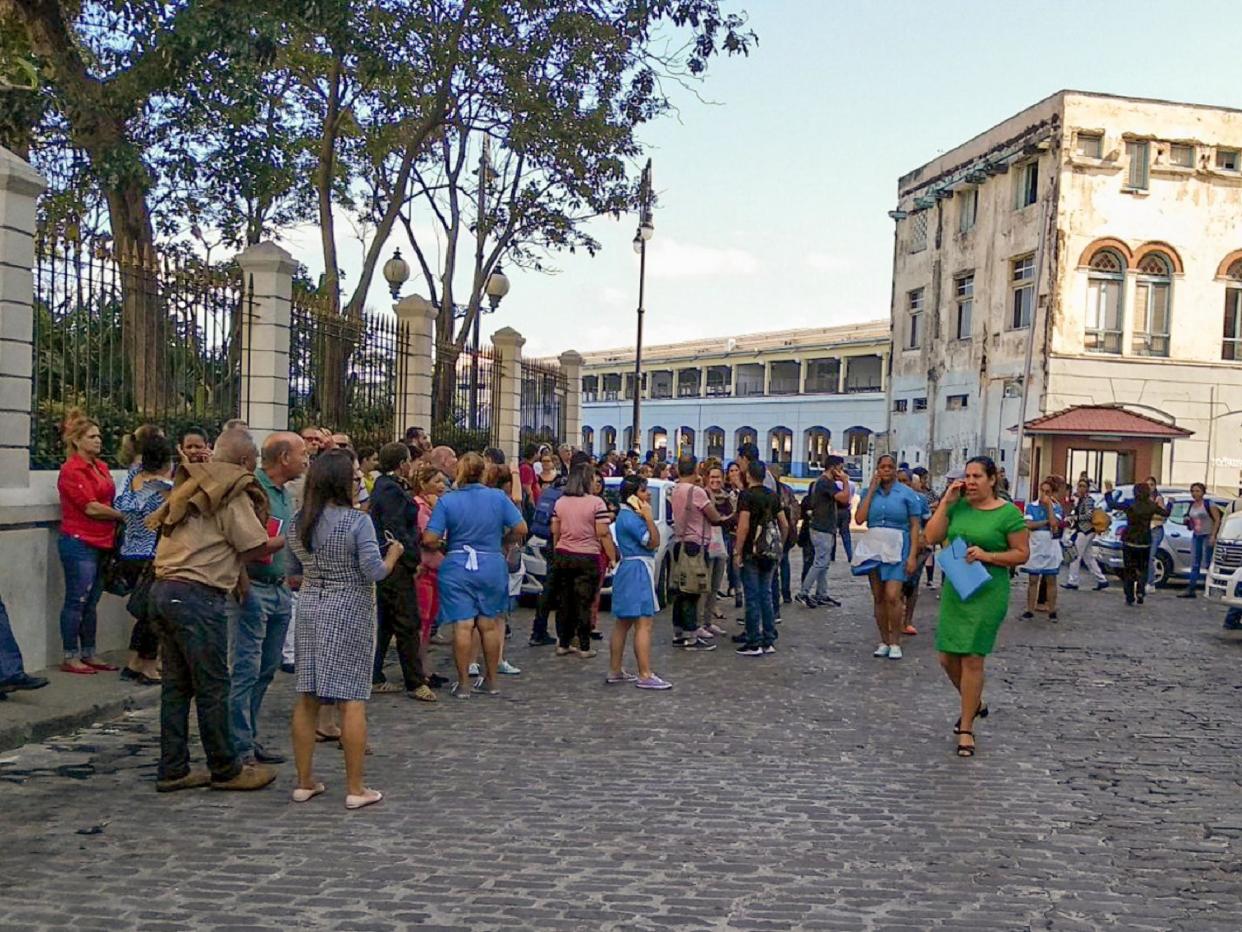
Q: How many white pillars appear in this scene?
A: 5